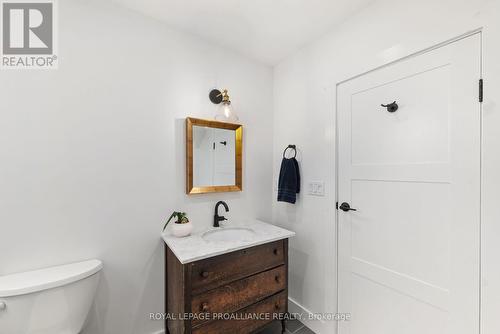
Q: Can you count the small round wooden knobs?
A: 5